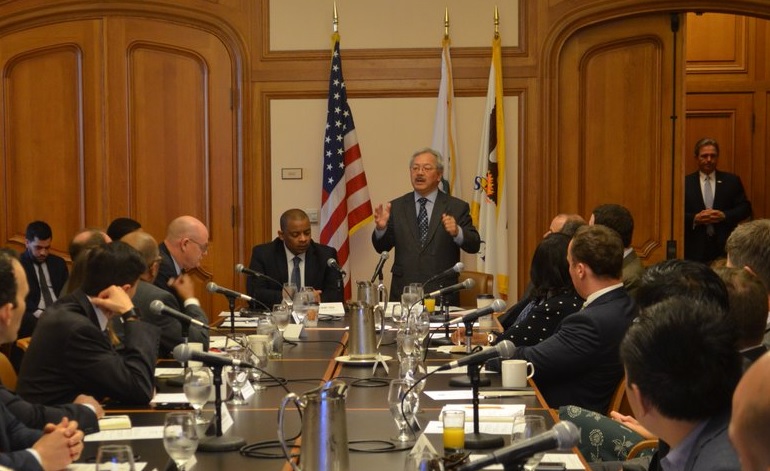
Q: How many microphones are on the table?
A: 11